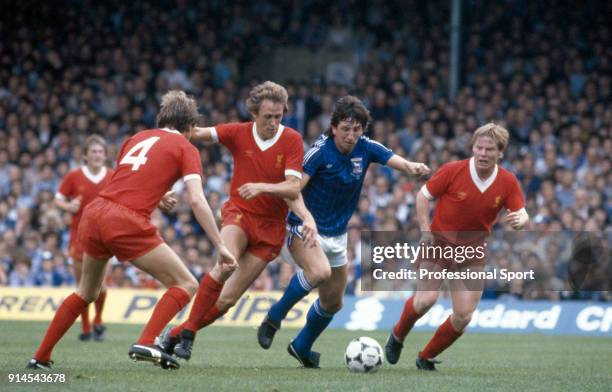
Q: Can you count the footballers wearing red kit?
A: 4